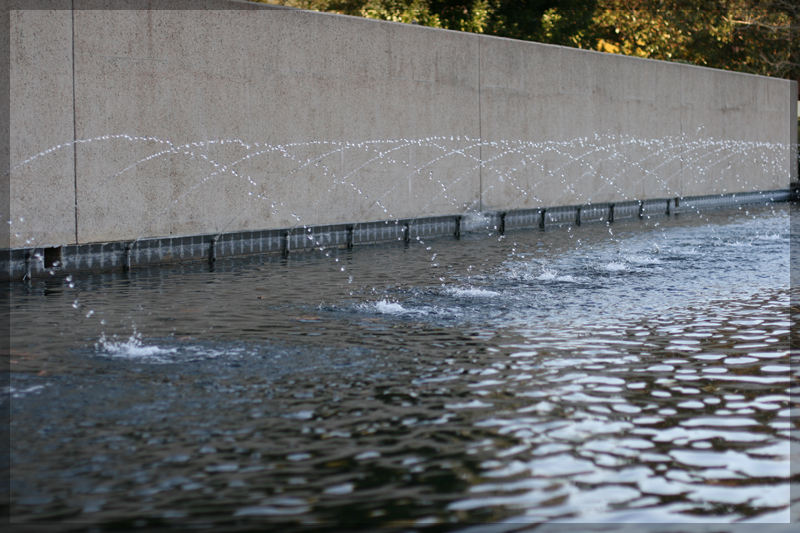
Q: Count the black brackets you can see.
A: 13